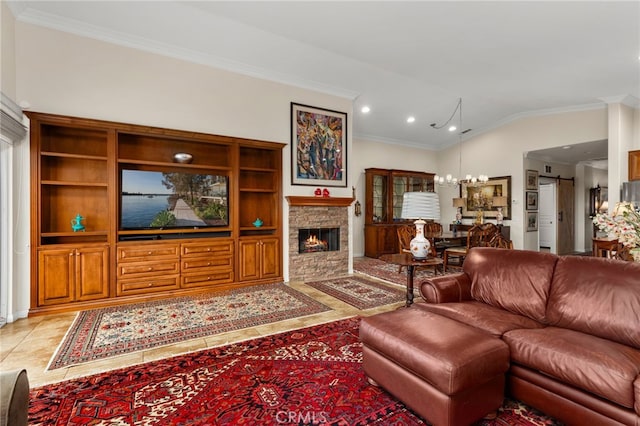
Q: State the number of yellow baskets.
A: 0